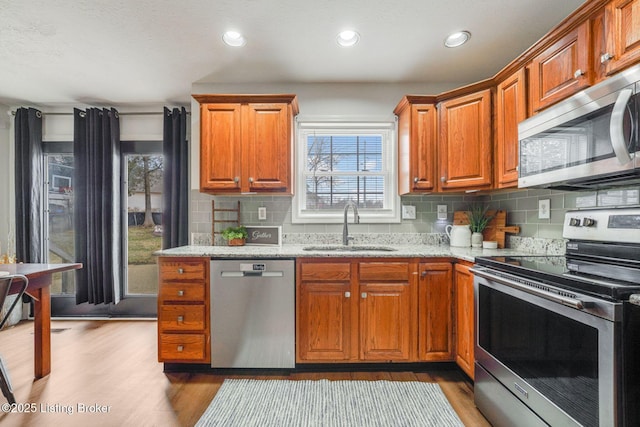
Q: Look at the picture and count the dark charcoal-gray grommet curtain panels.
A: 3